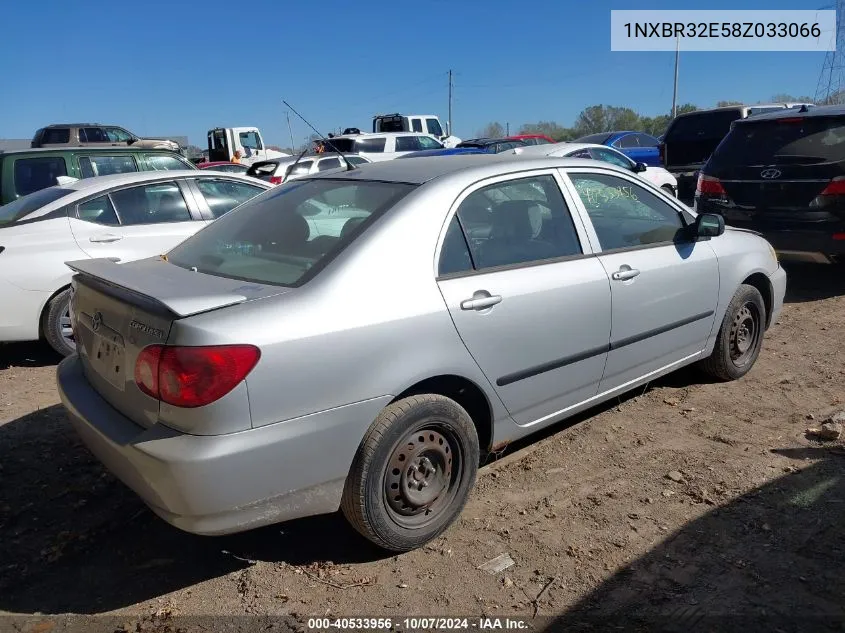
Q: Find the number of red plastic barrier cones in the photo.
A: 0